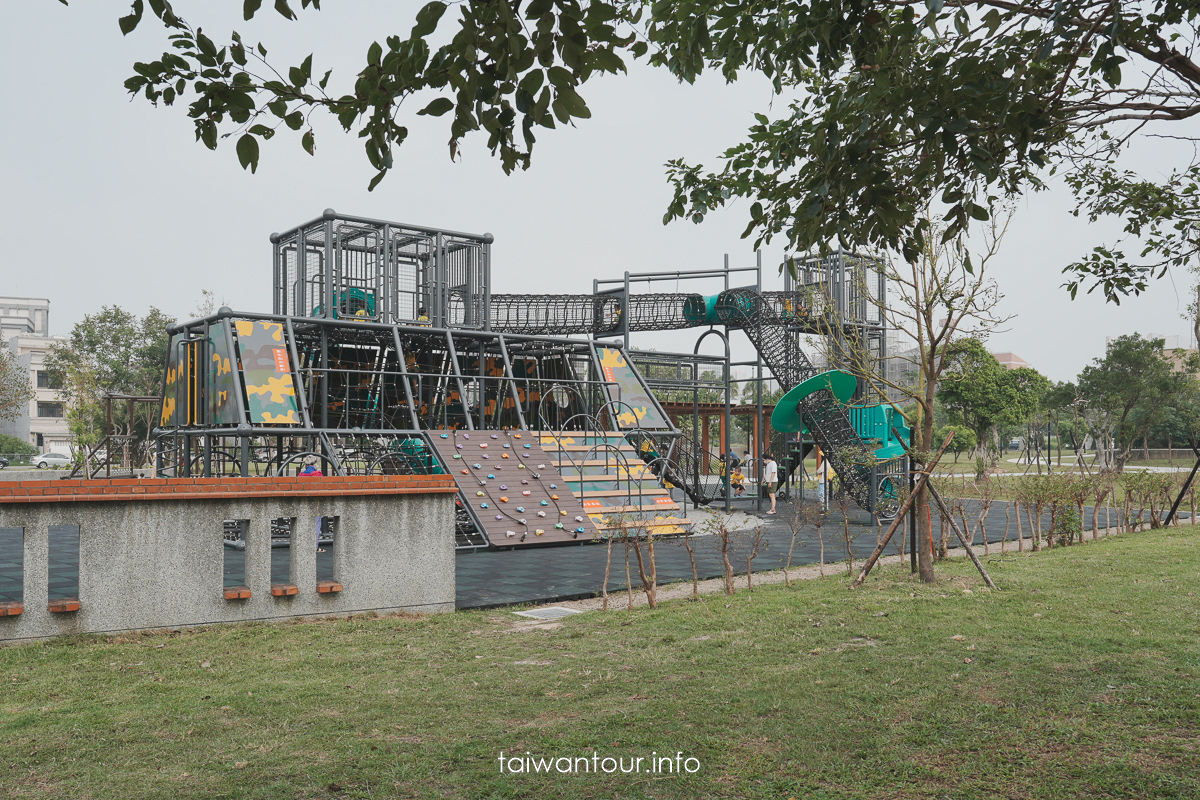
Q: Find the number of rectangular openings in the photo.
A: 5